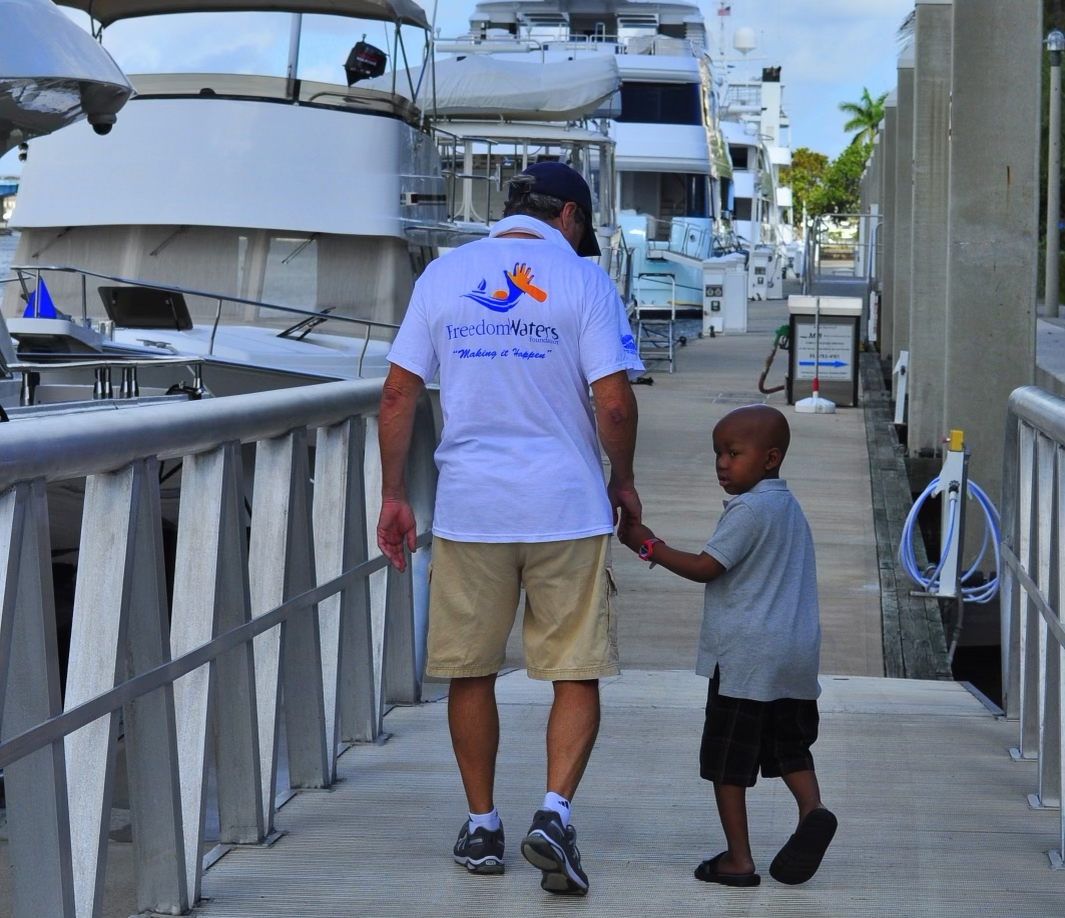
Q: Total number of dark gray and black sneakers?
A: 2